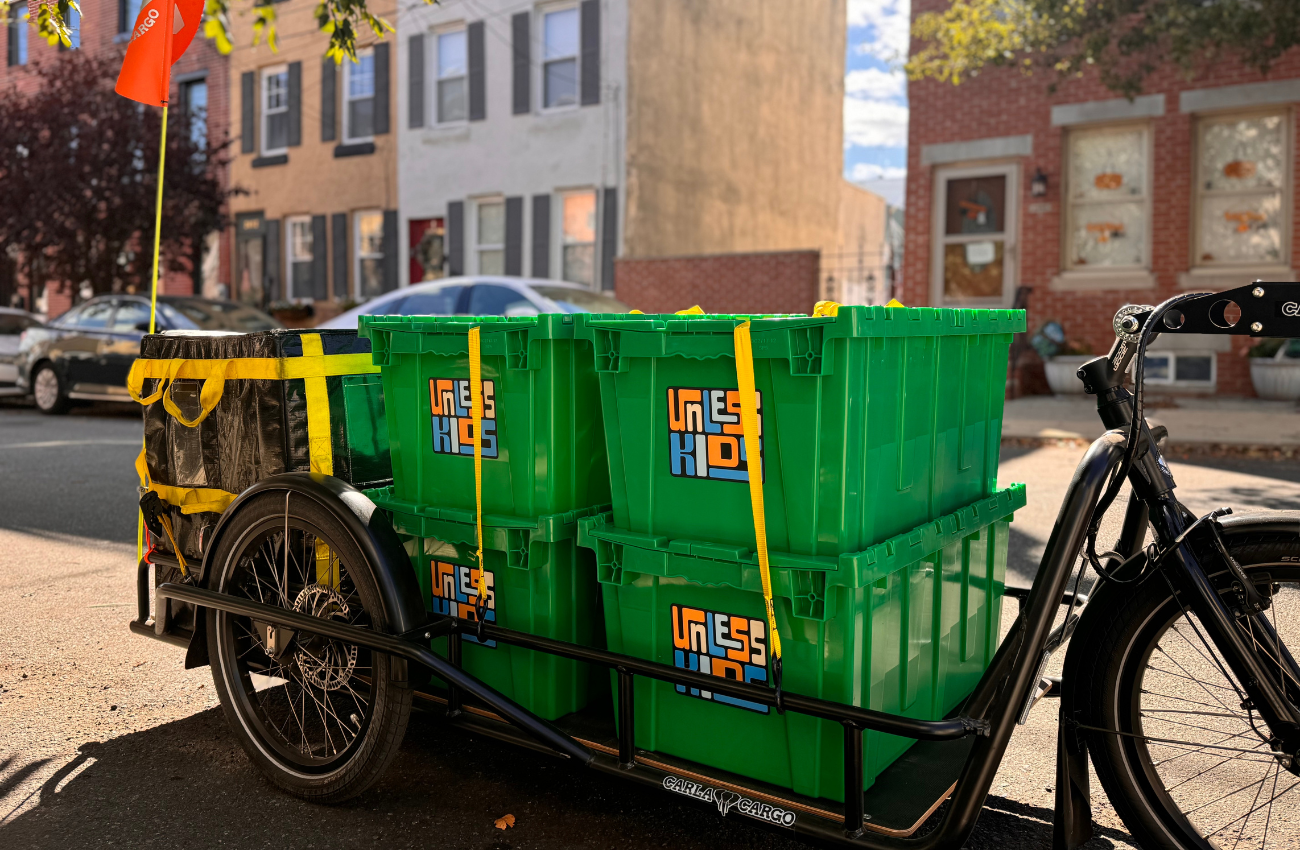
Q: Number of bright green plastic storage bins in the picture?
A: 4